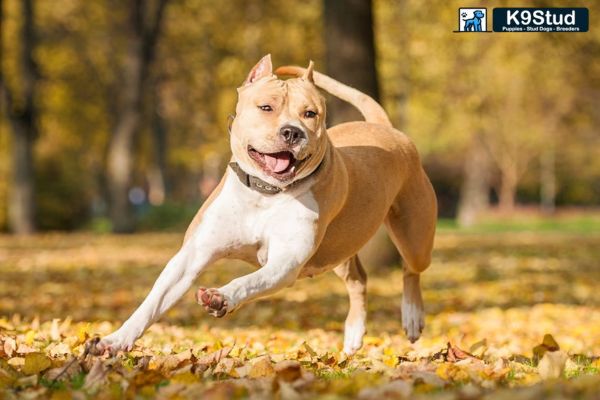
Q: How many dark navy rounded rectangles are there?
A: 1